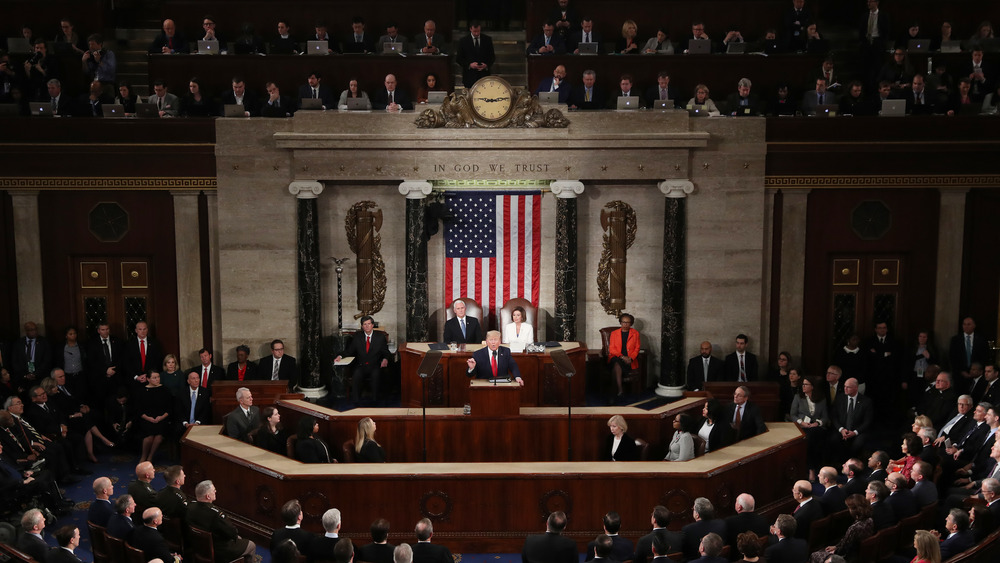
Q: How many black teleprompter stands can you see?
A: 2